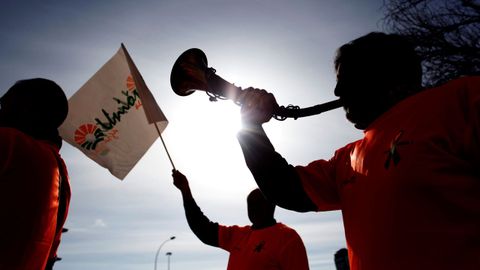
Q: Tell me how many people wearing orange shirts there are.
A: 3